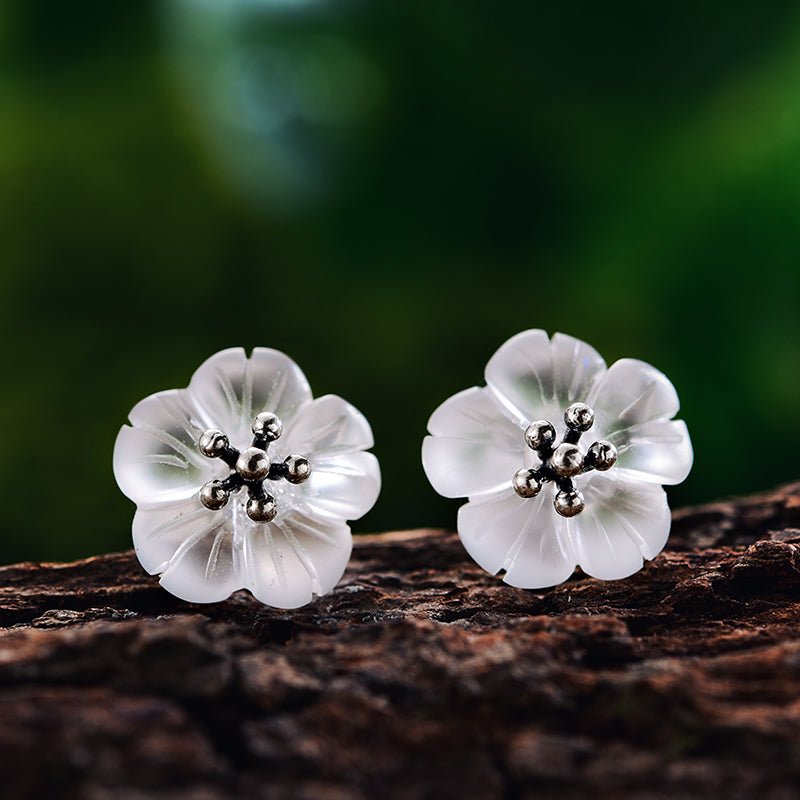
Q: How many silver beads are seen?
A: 12